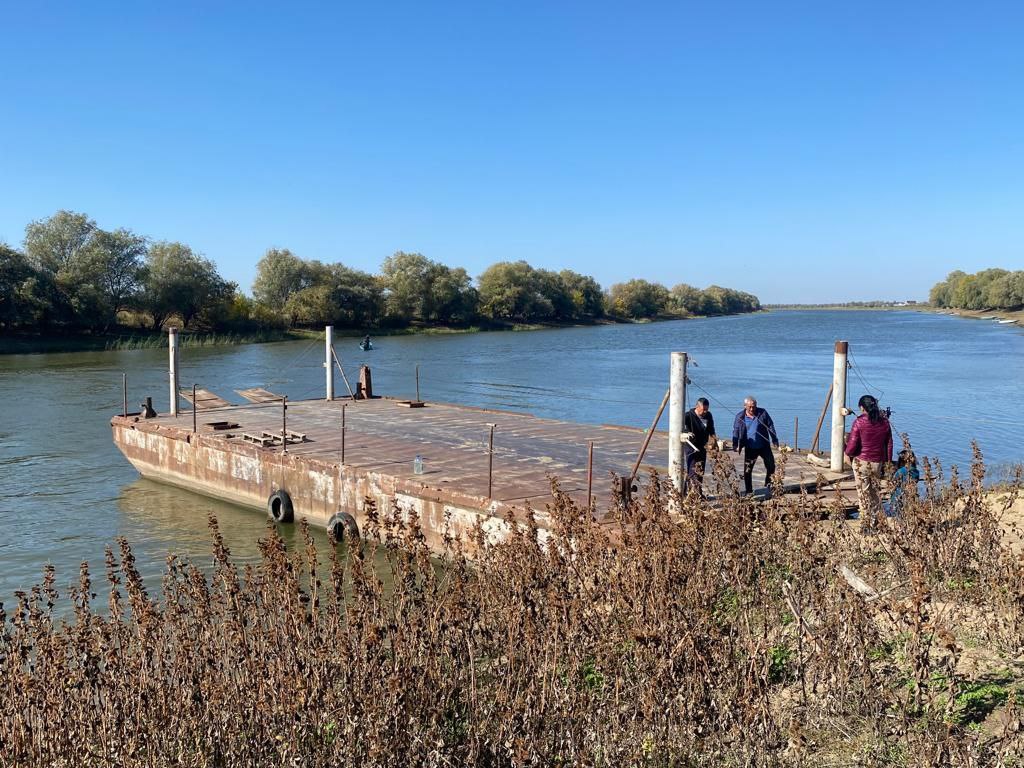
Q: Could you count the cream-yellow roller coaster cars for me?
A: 0